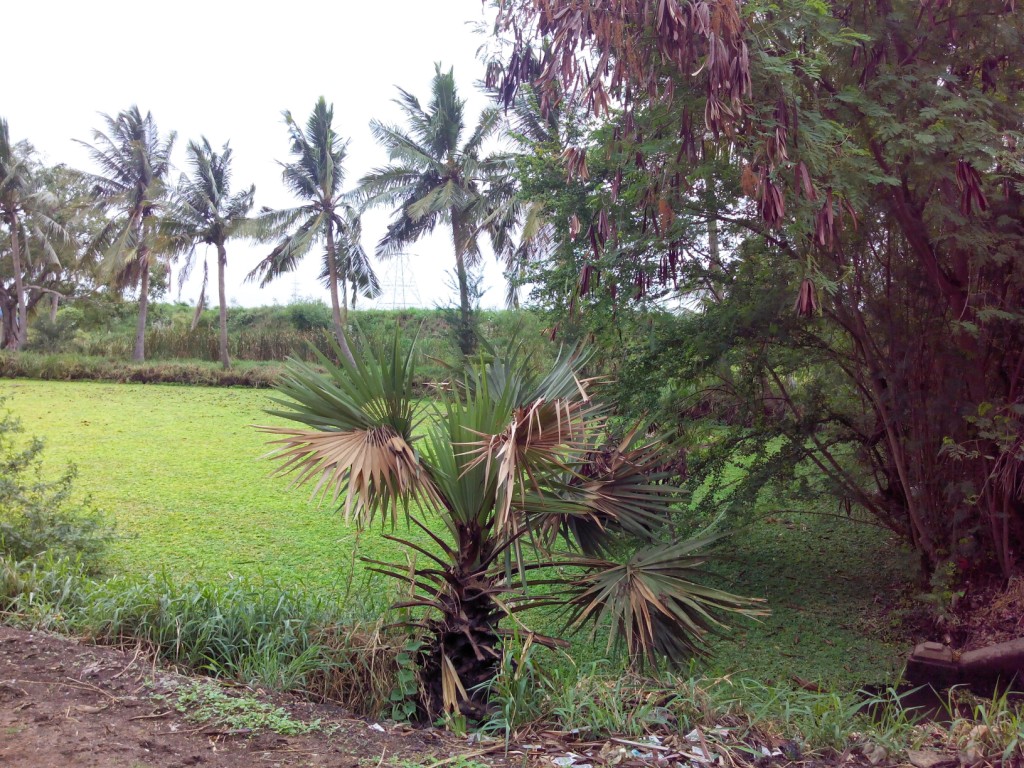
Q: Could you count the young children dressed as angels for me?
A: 0